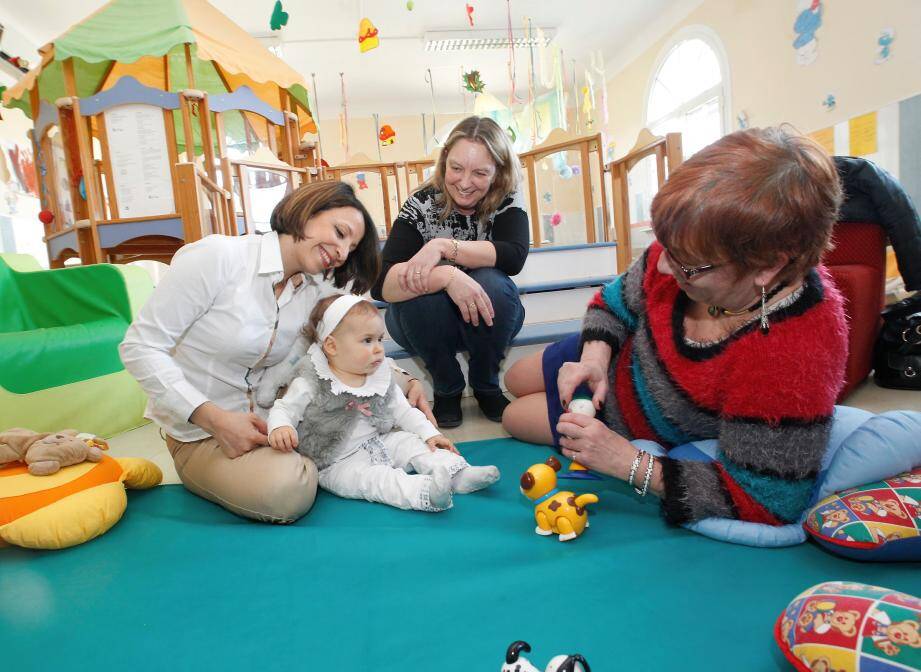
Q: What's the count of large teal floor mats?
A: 1